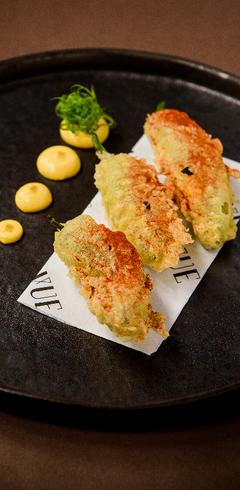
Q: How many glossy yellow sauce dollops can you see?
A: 4